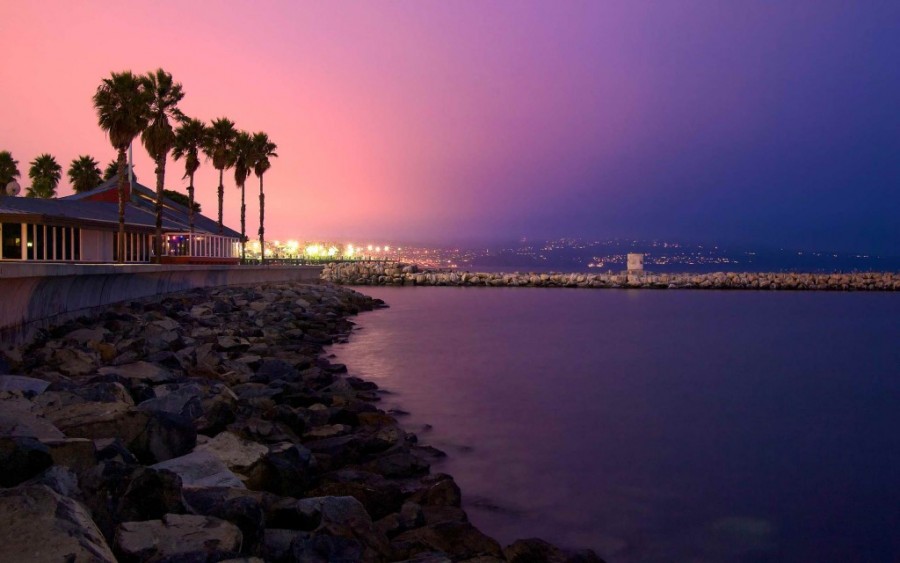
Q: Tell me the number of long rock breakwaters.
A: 1